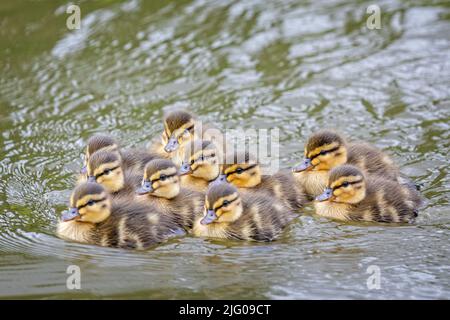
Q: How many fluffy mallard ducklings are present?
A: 10